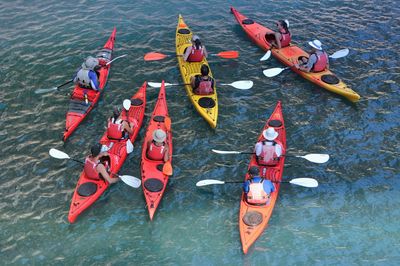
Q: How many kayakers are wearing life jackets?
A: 10